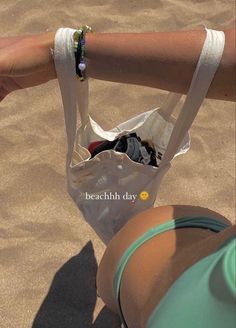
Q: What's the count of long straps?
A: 2